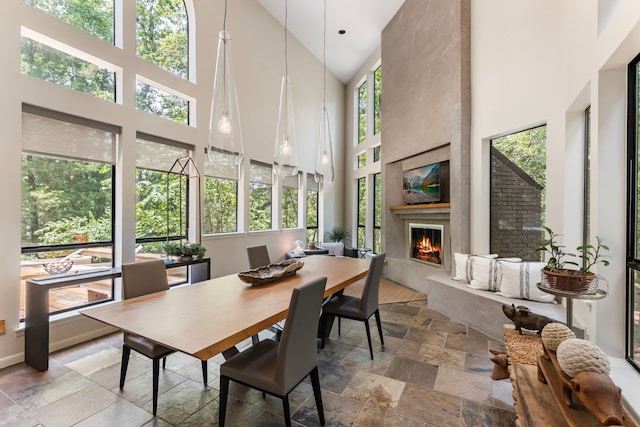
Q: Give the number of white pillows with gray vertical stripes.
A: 3